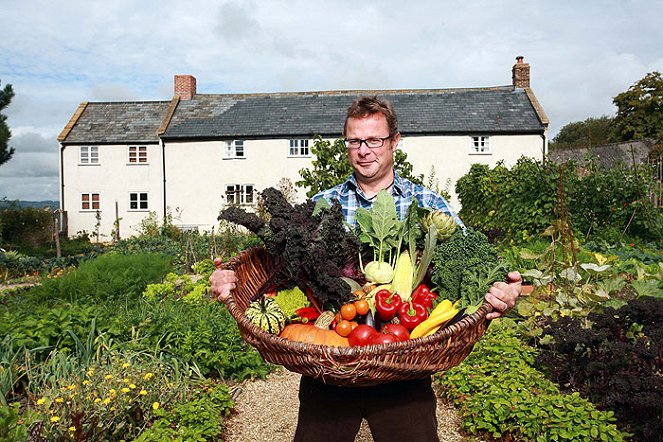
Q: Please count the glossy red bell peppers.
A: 3